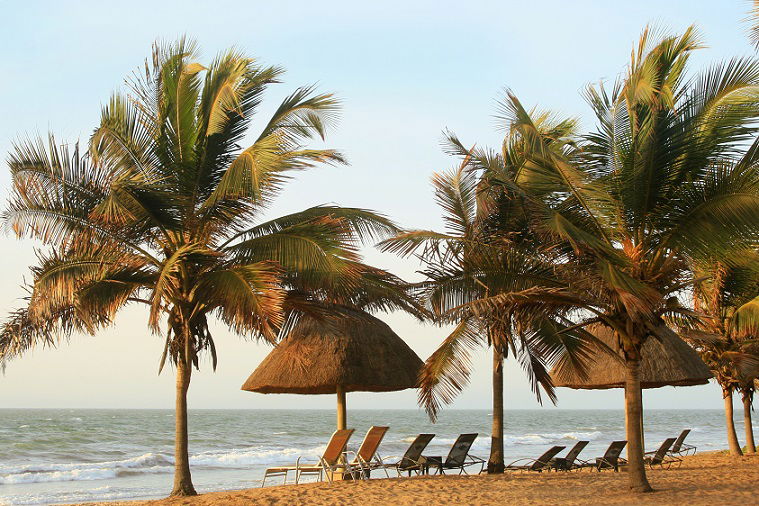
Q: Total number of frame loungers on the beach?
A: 9